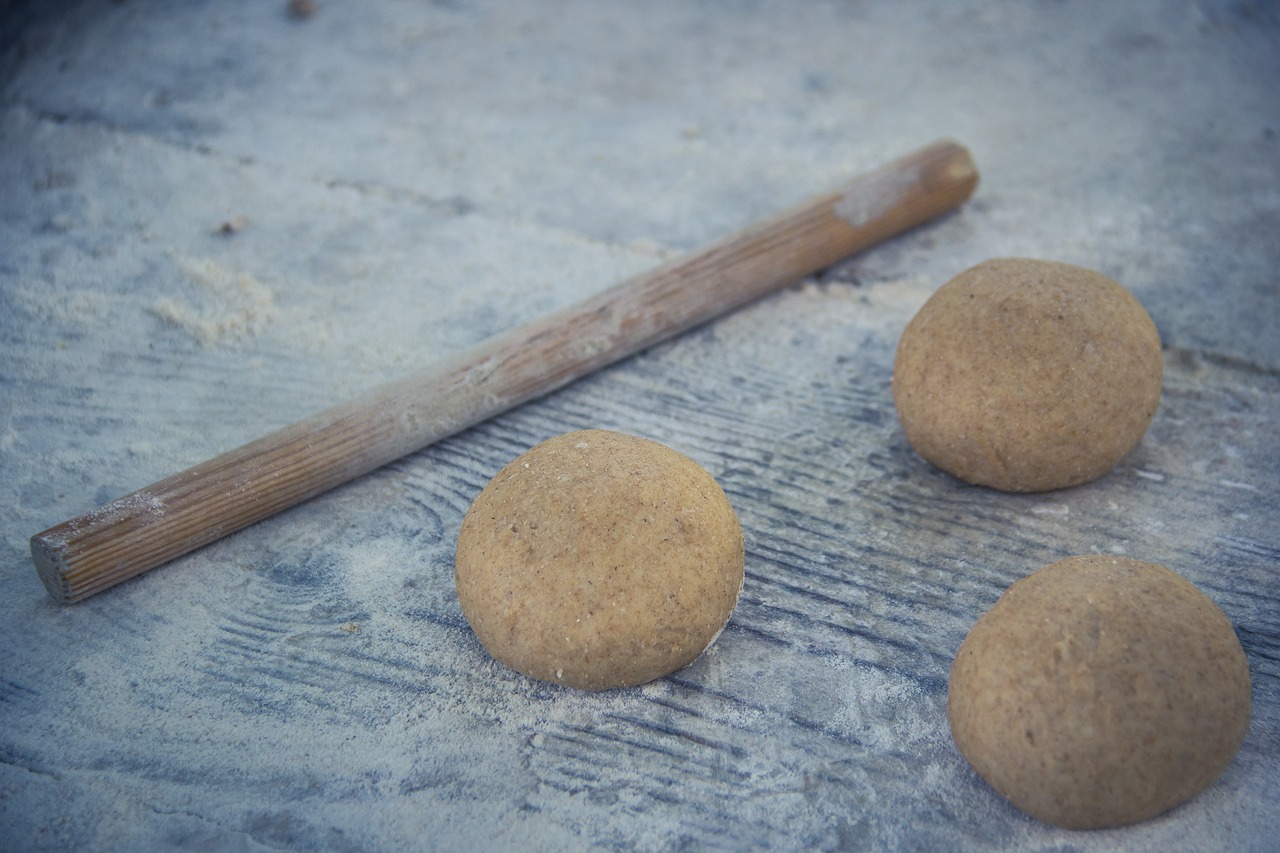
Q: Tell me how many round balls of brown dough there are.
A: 3